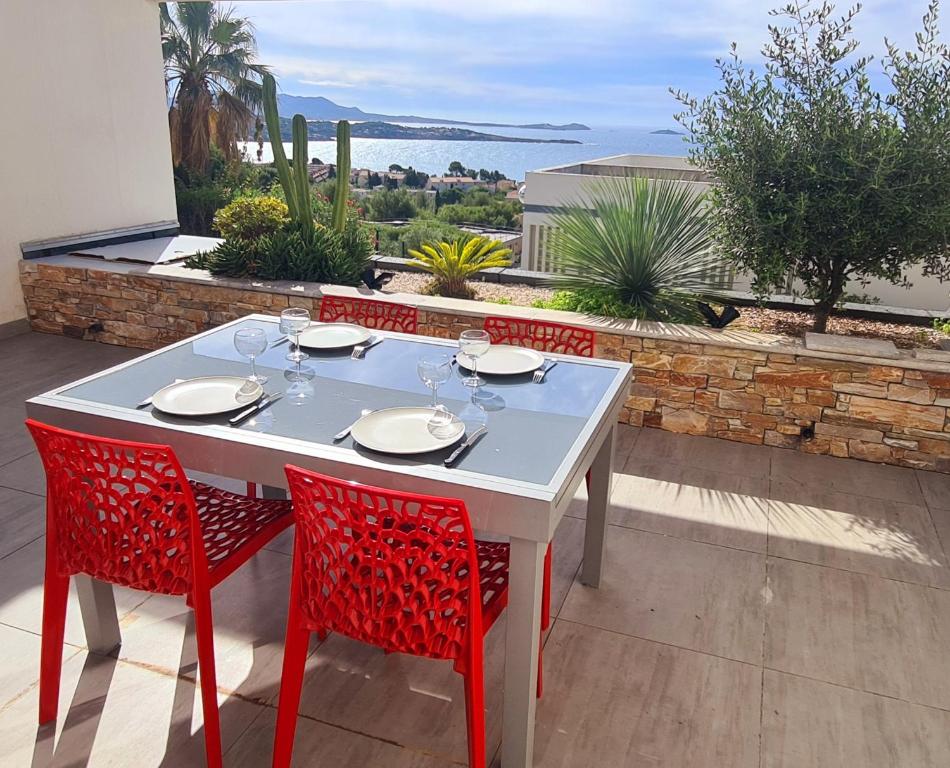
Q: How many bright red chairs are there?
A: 4